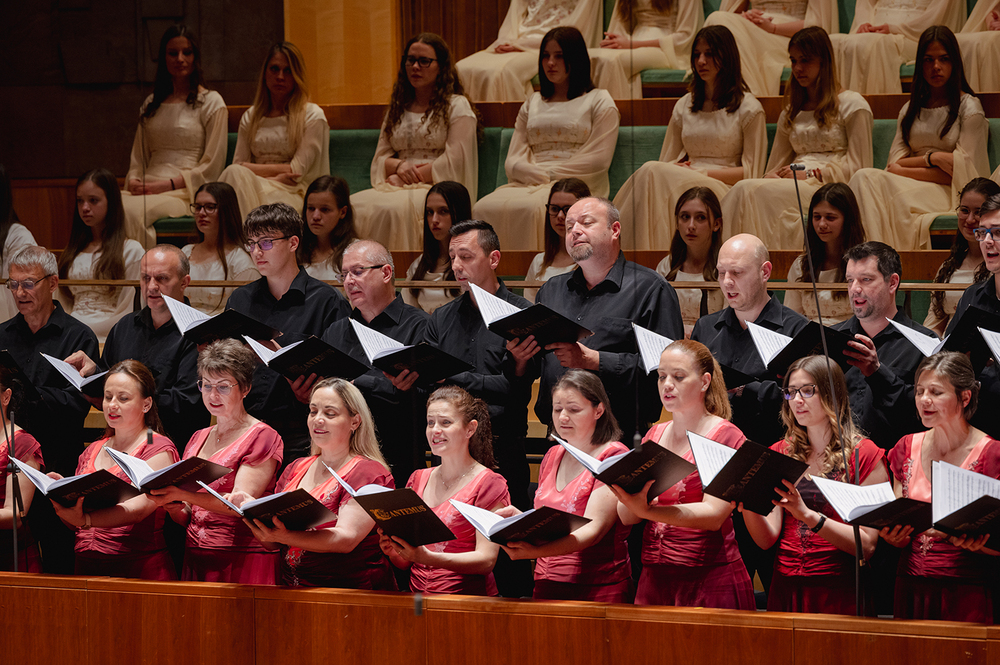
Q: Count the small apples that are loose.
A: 0